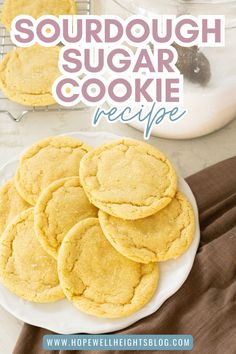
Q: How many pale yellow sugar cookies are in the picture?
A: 9